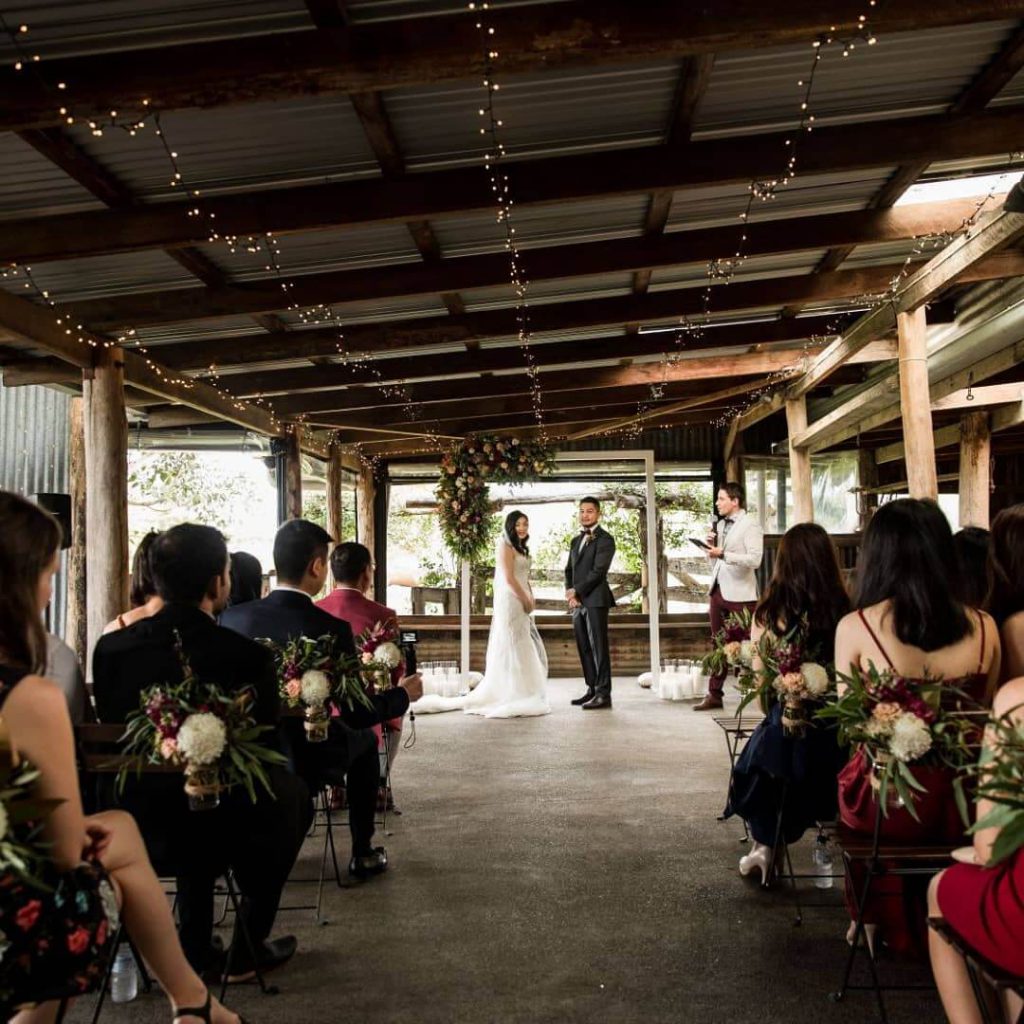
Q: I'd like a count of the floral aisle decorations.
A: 8